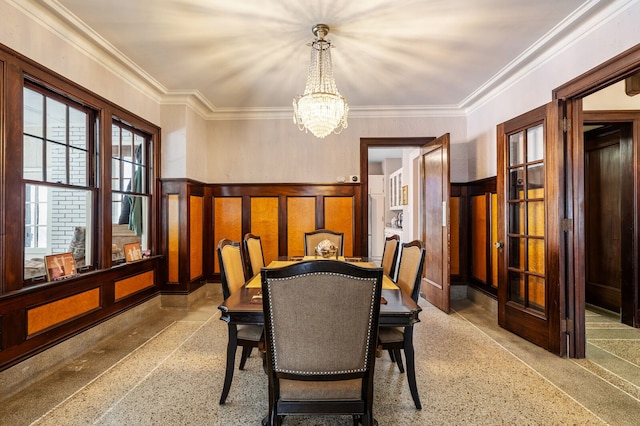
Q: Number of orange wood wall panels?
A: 12